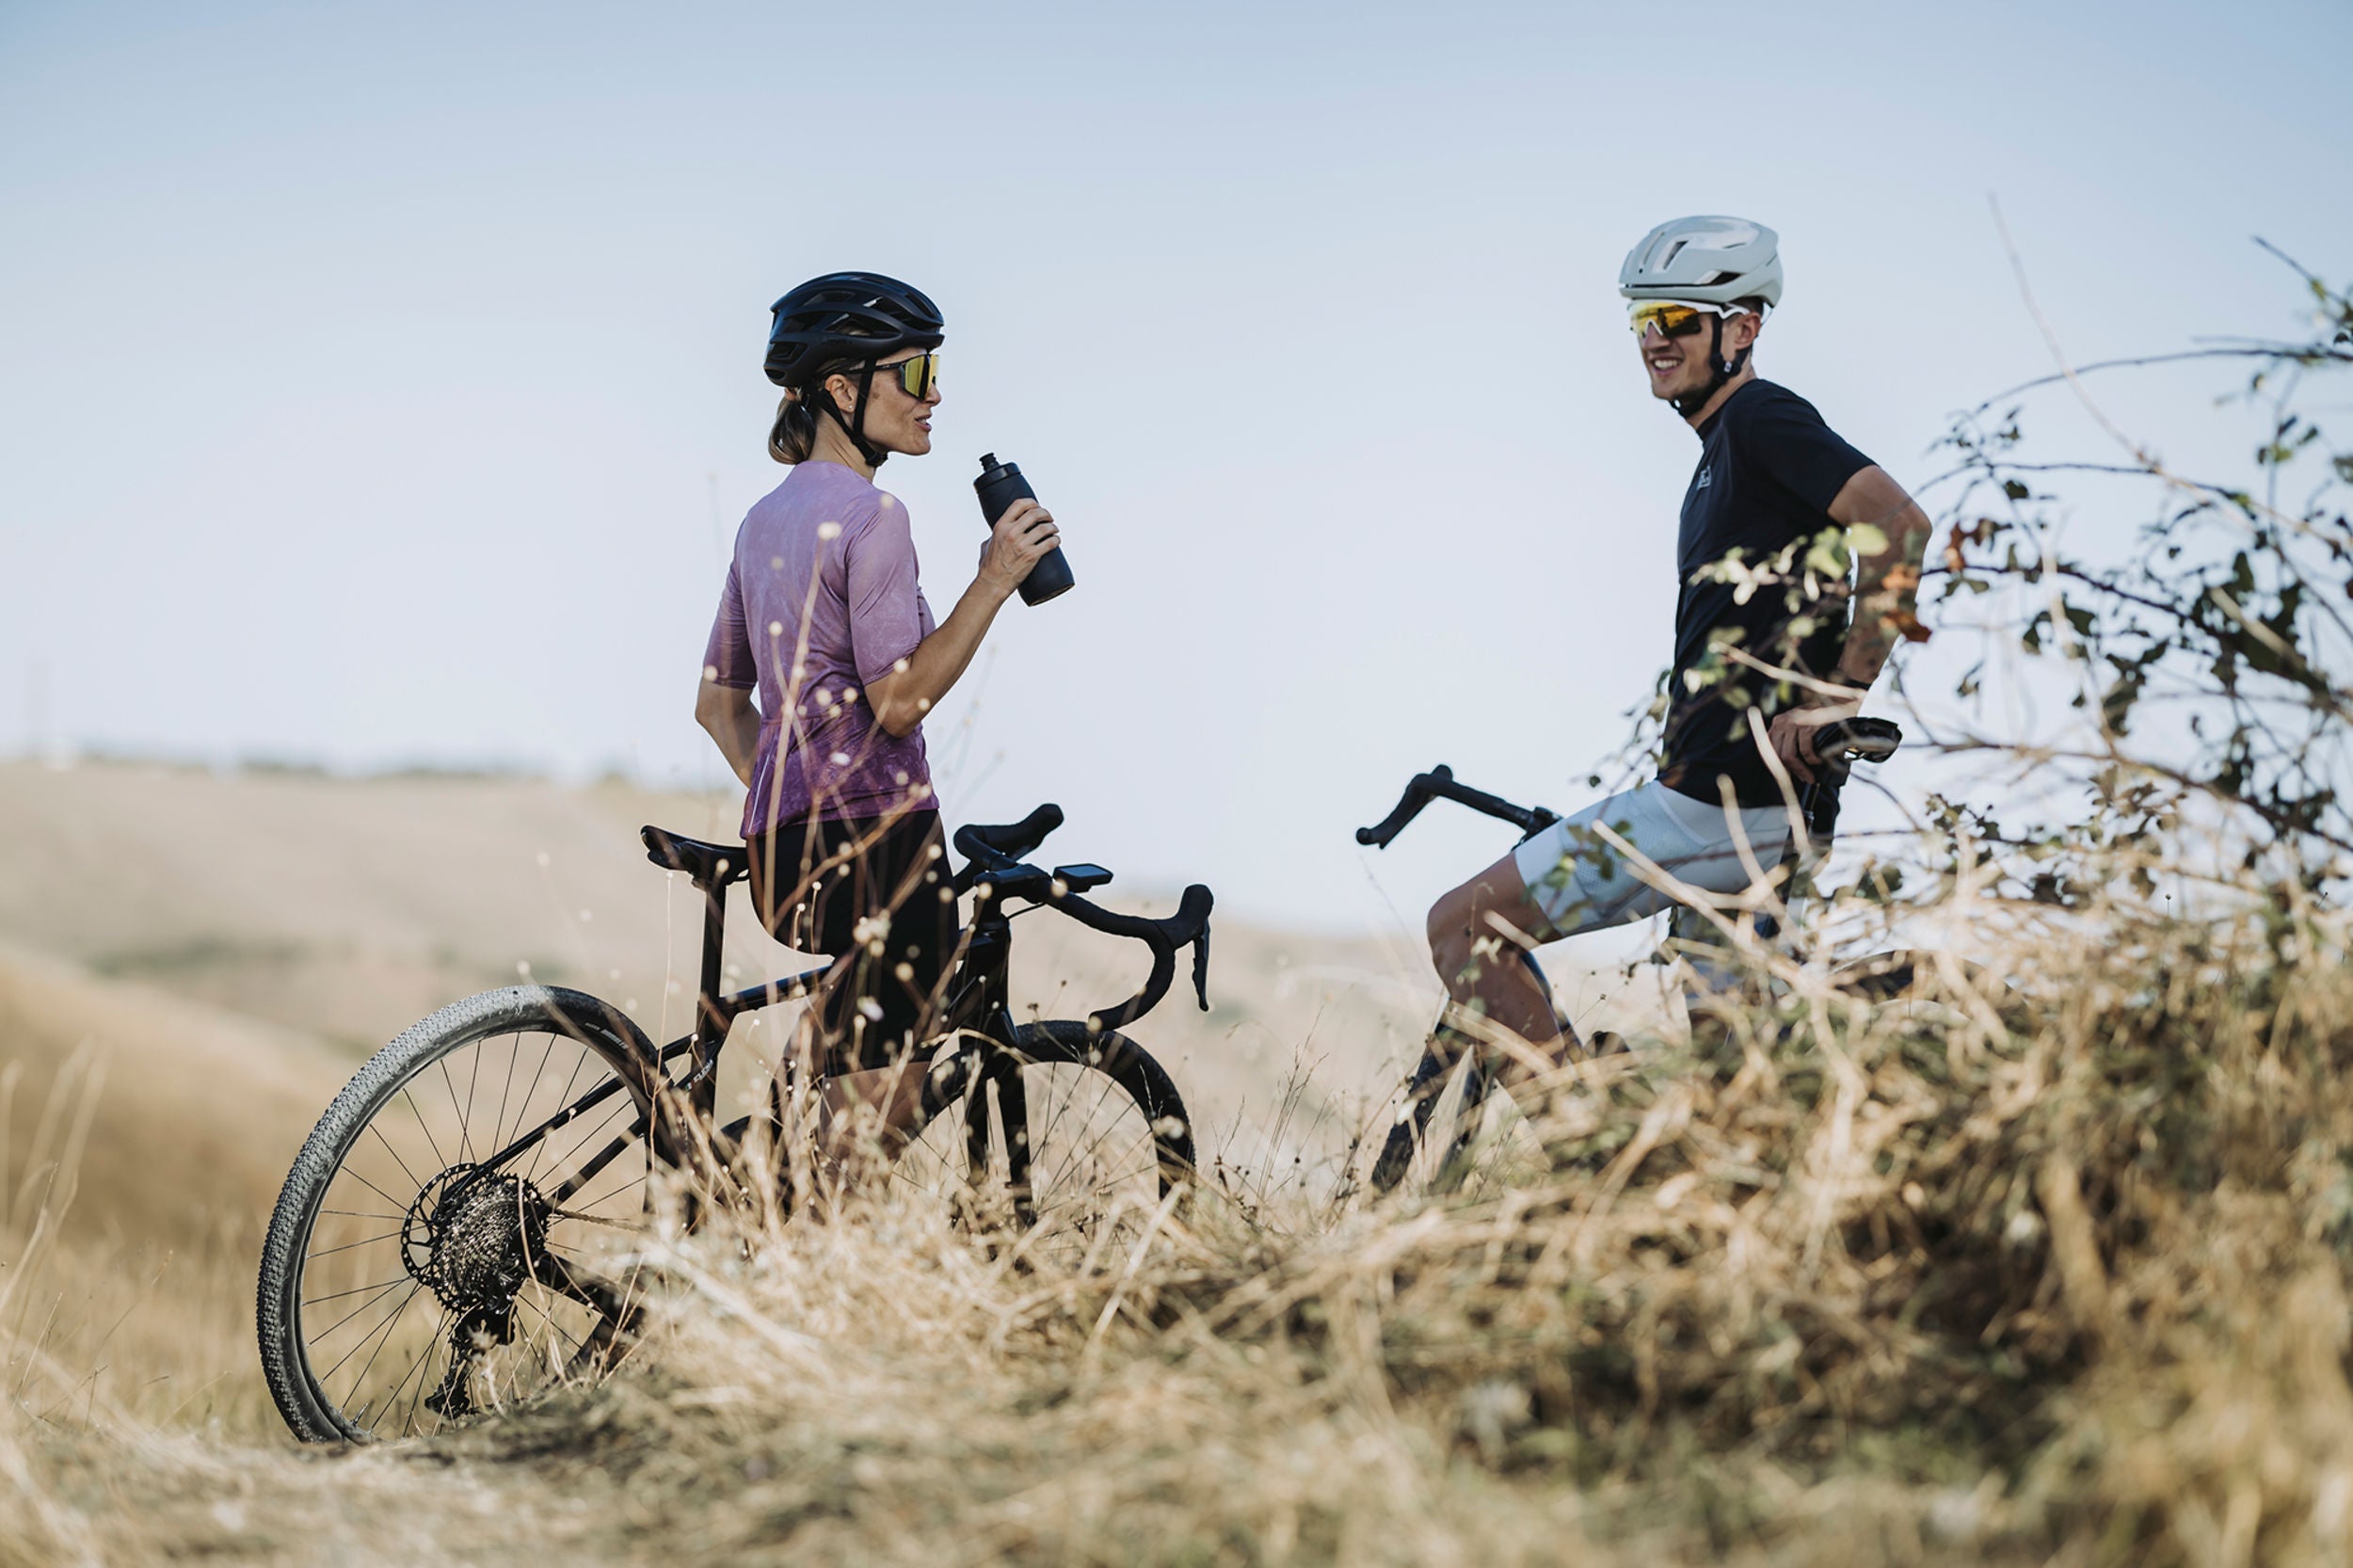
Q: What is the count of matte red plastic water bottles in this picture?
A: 0